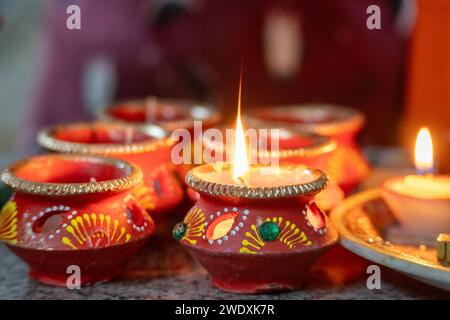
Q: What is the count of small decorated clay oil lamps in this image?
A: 6